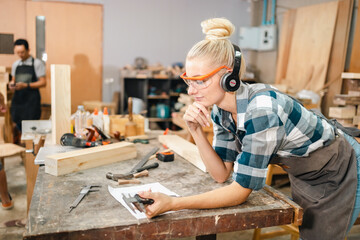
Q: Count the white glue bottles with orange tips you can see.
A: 2